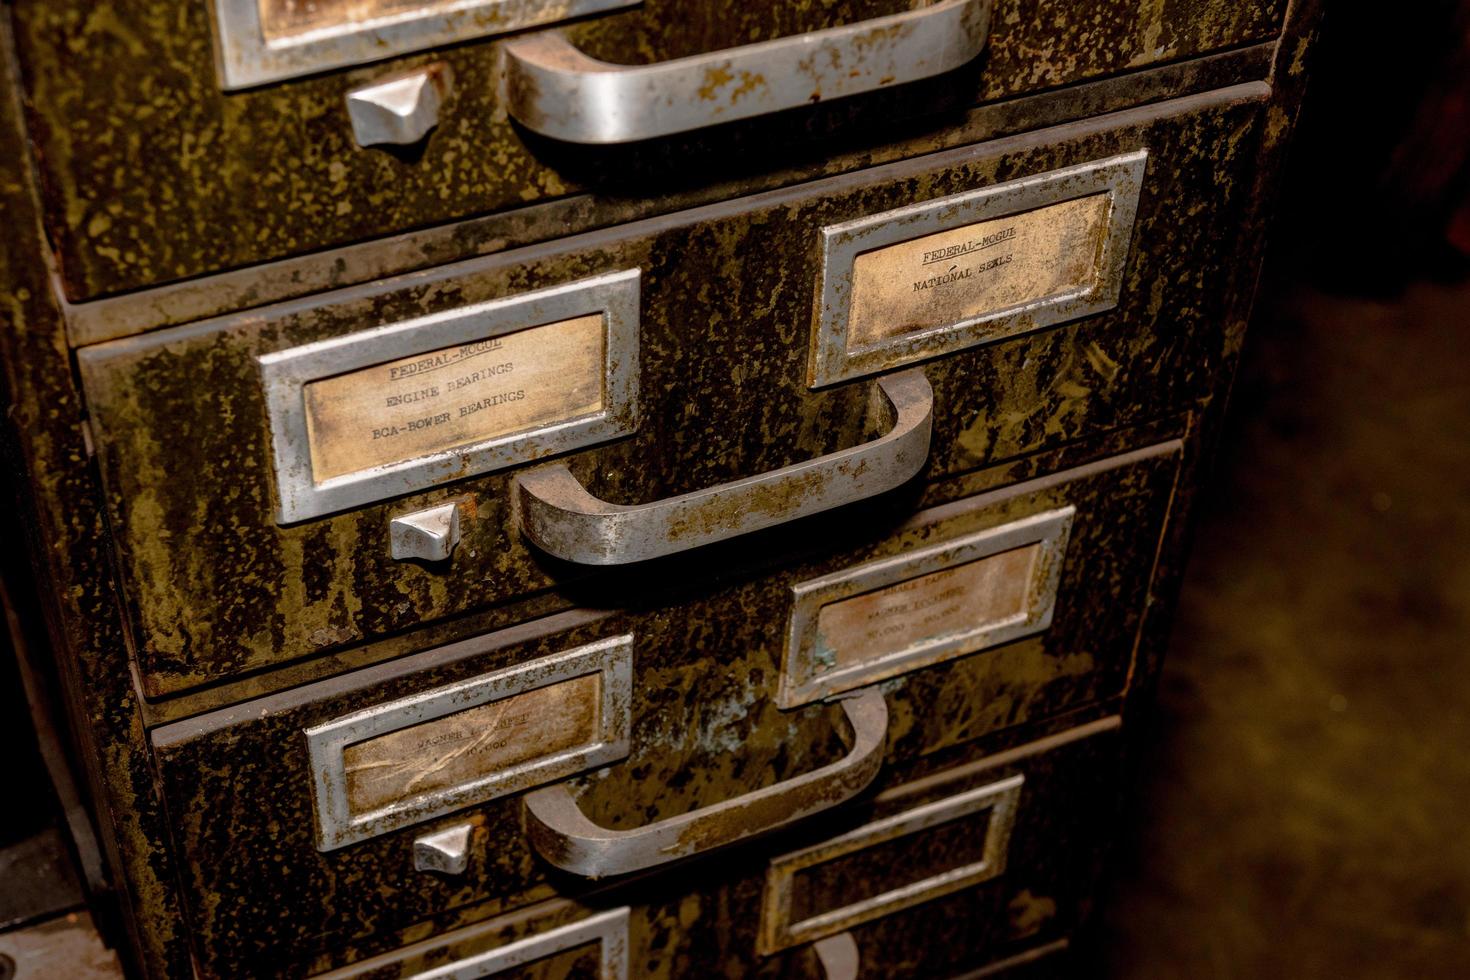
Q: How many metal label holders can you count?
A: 7